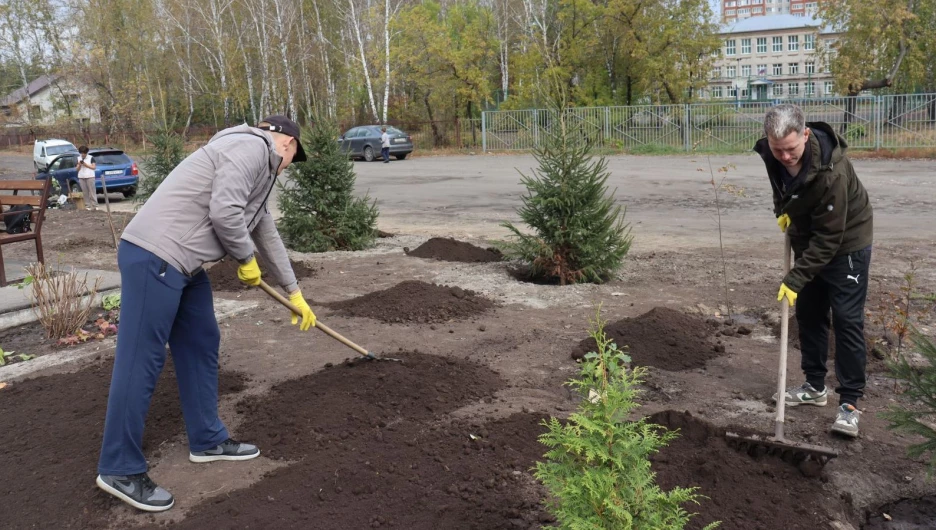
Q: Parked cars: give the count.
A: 3